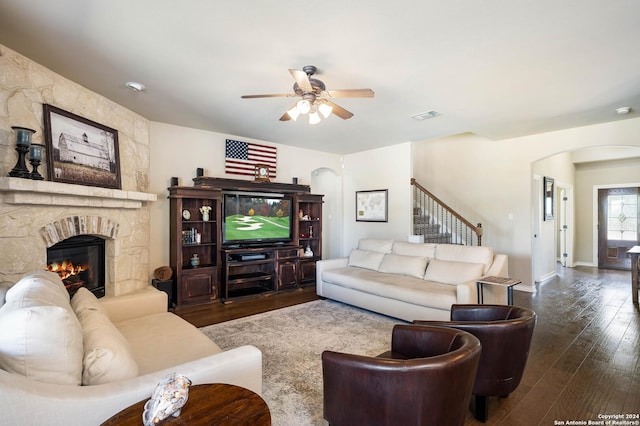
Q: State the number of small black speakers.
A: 3